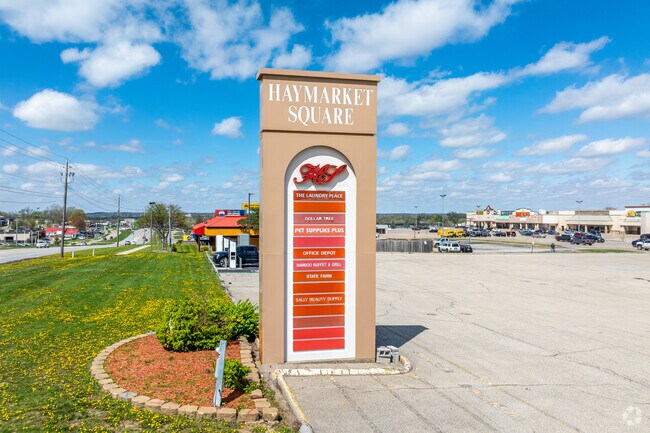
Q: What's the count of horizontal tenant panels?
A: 14